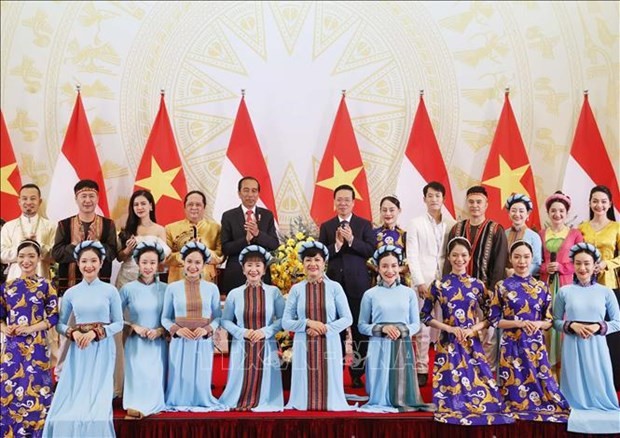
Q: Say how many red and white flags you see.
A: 4